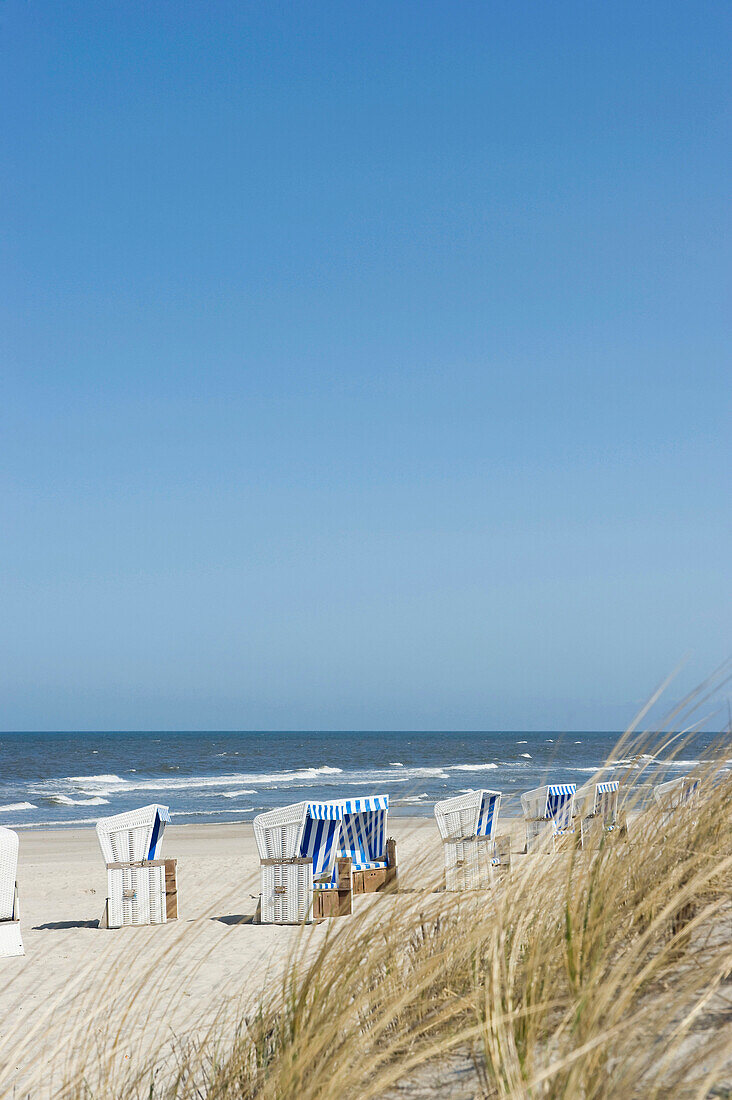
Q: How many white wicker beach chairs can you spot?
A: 8